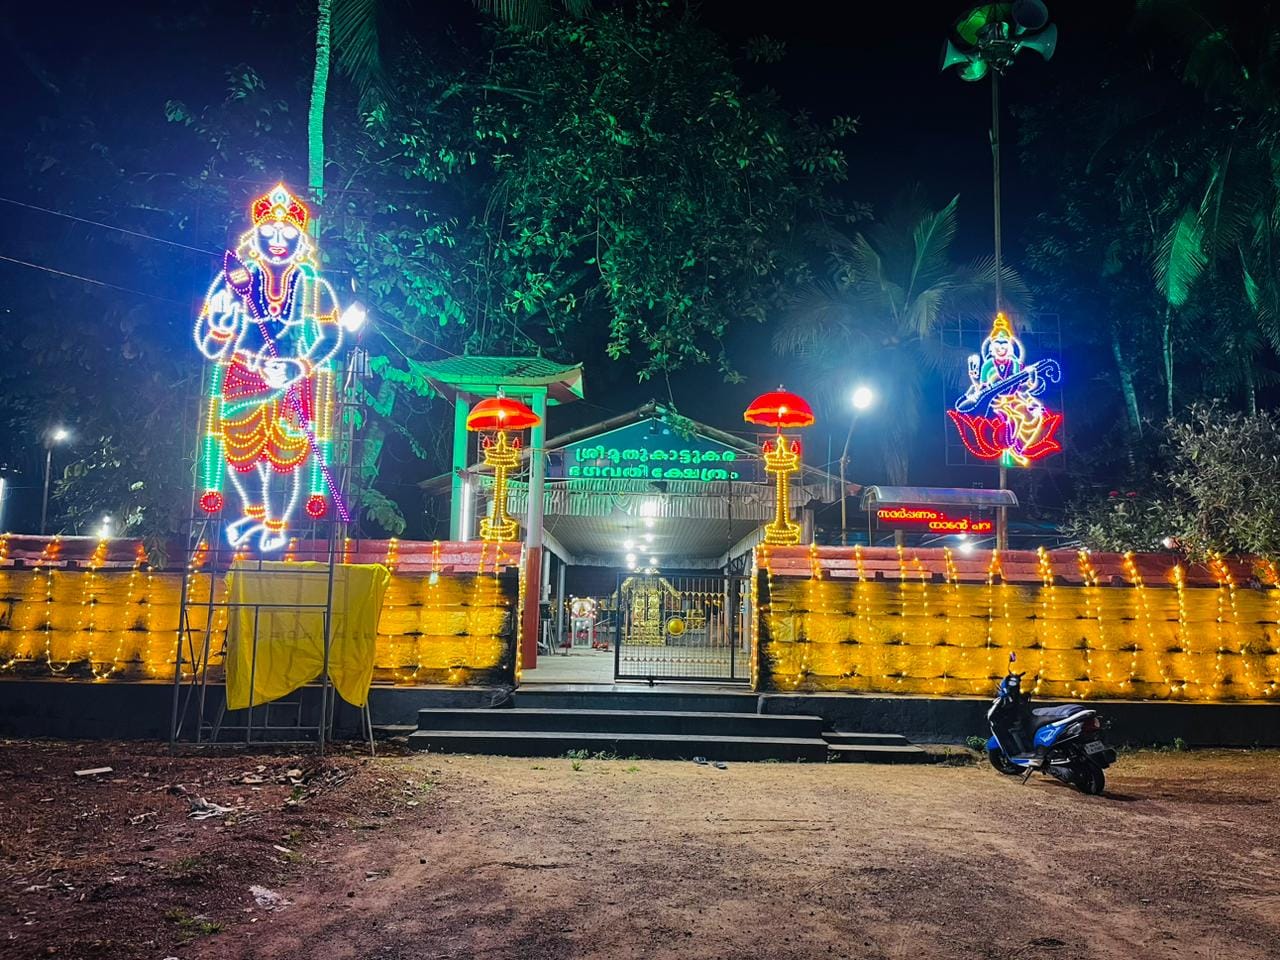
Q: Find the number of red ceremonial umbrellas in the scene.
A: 2